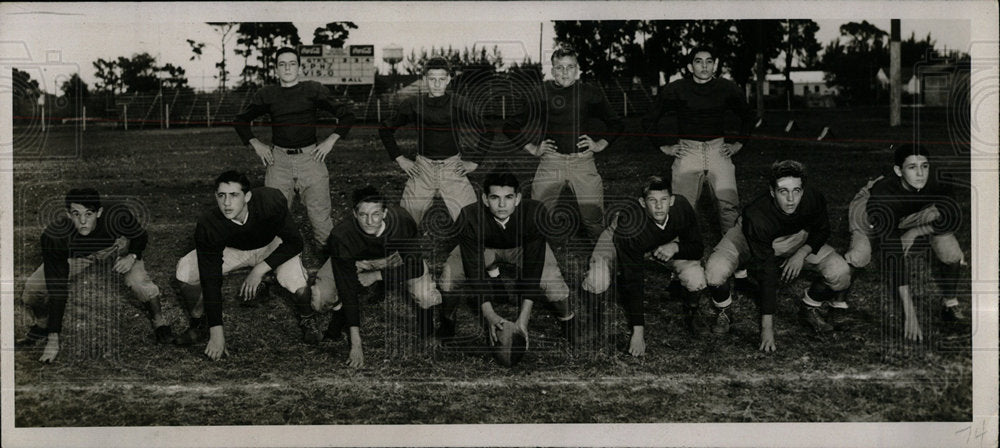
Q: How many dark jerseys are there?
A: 11